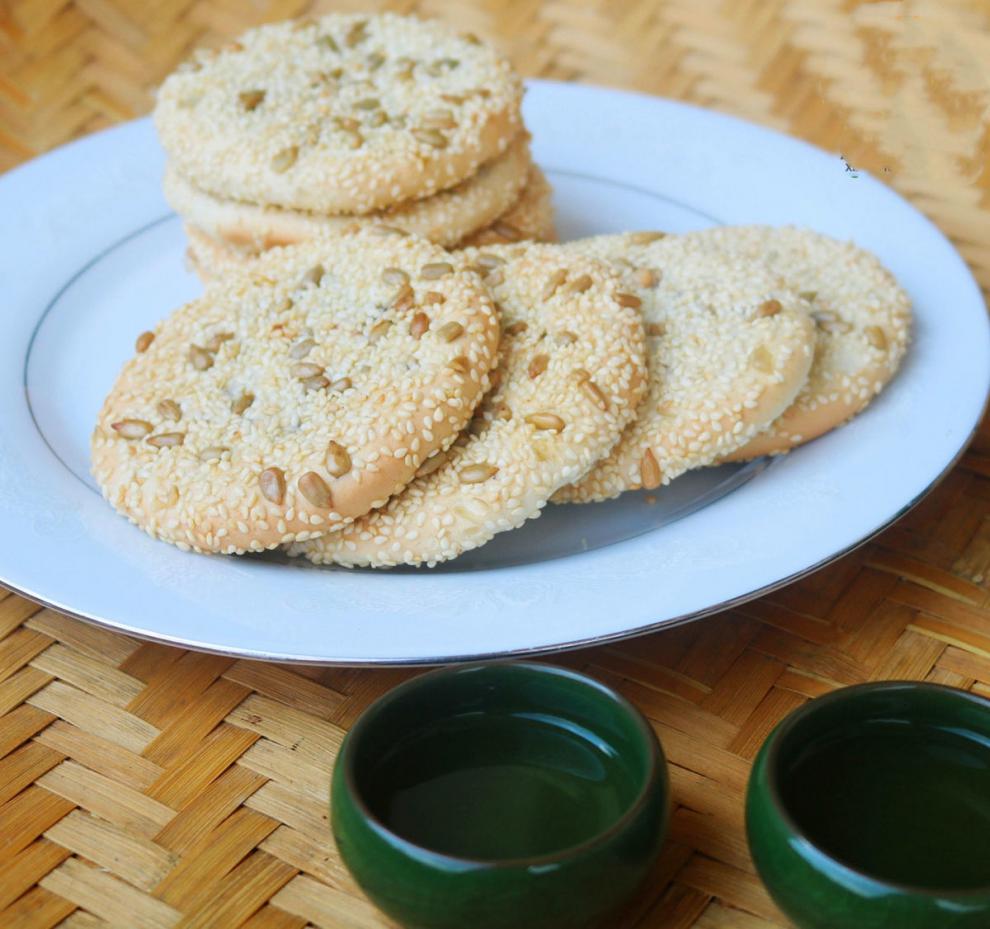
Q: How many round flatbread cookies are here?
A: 7